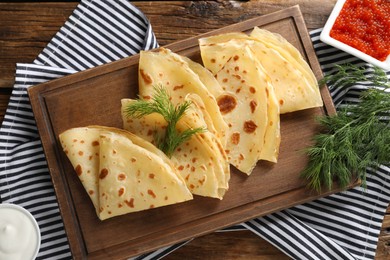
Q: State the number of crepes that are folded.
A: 5